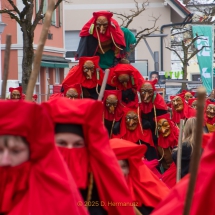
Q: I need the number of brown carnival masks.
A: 13